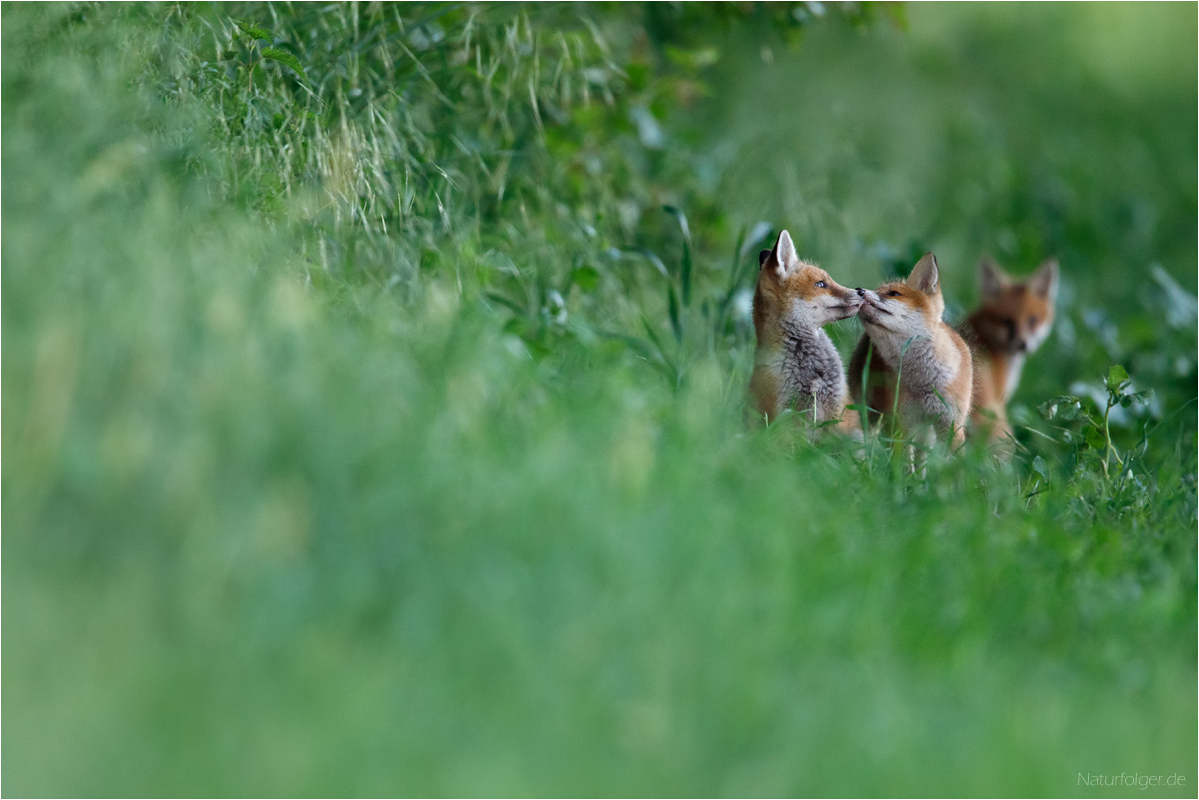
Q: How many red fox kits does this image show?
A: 3